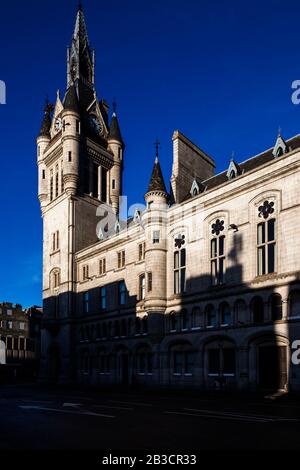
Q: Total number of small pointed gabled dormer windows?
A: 6